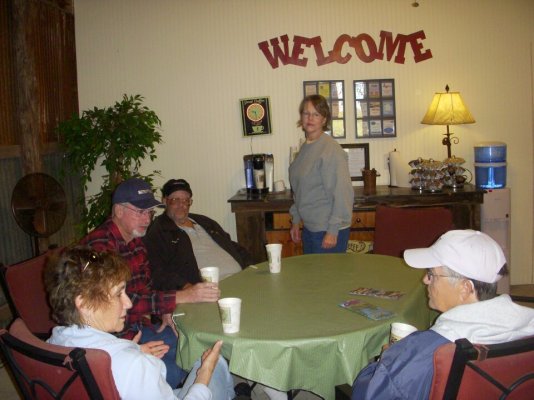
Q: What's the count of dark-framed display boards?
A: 2